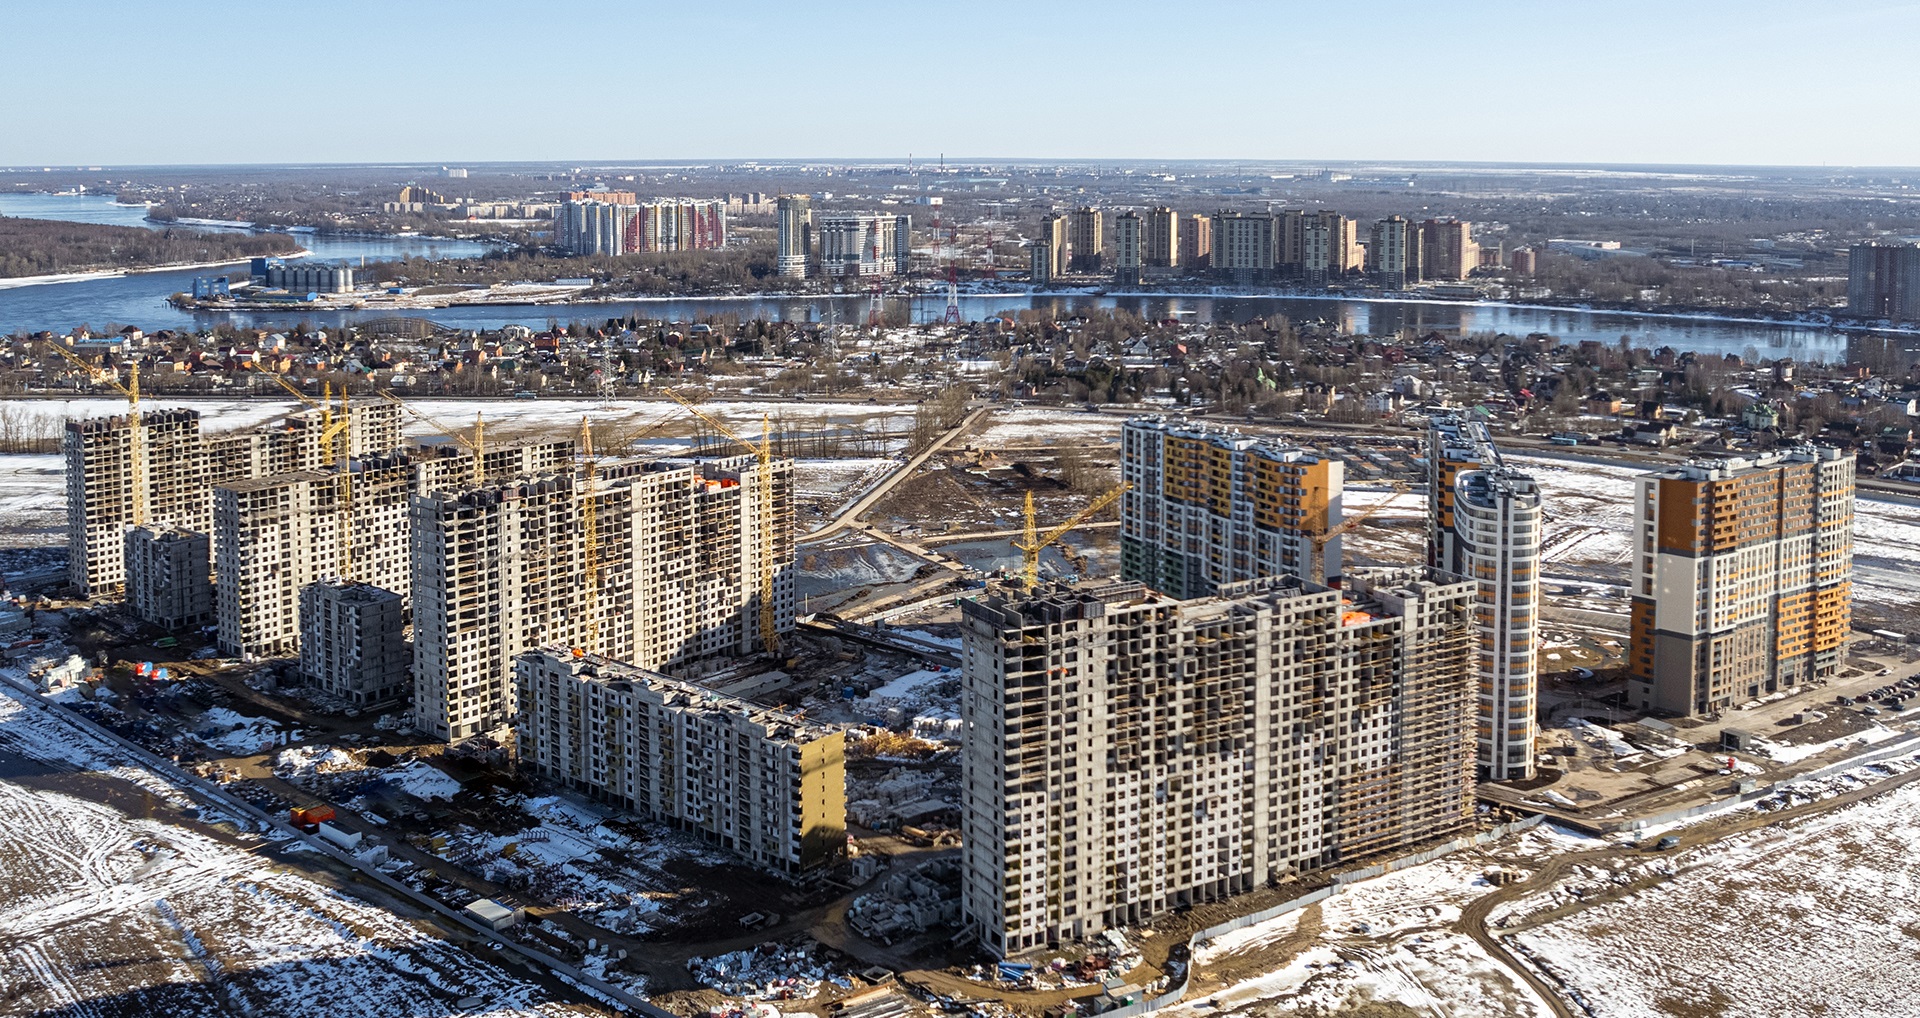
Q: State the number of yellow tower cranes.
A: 8